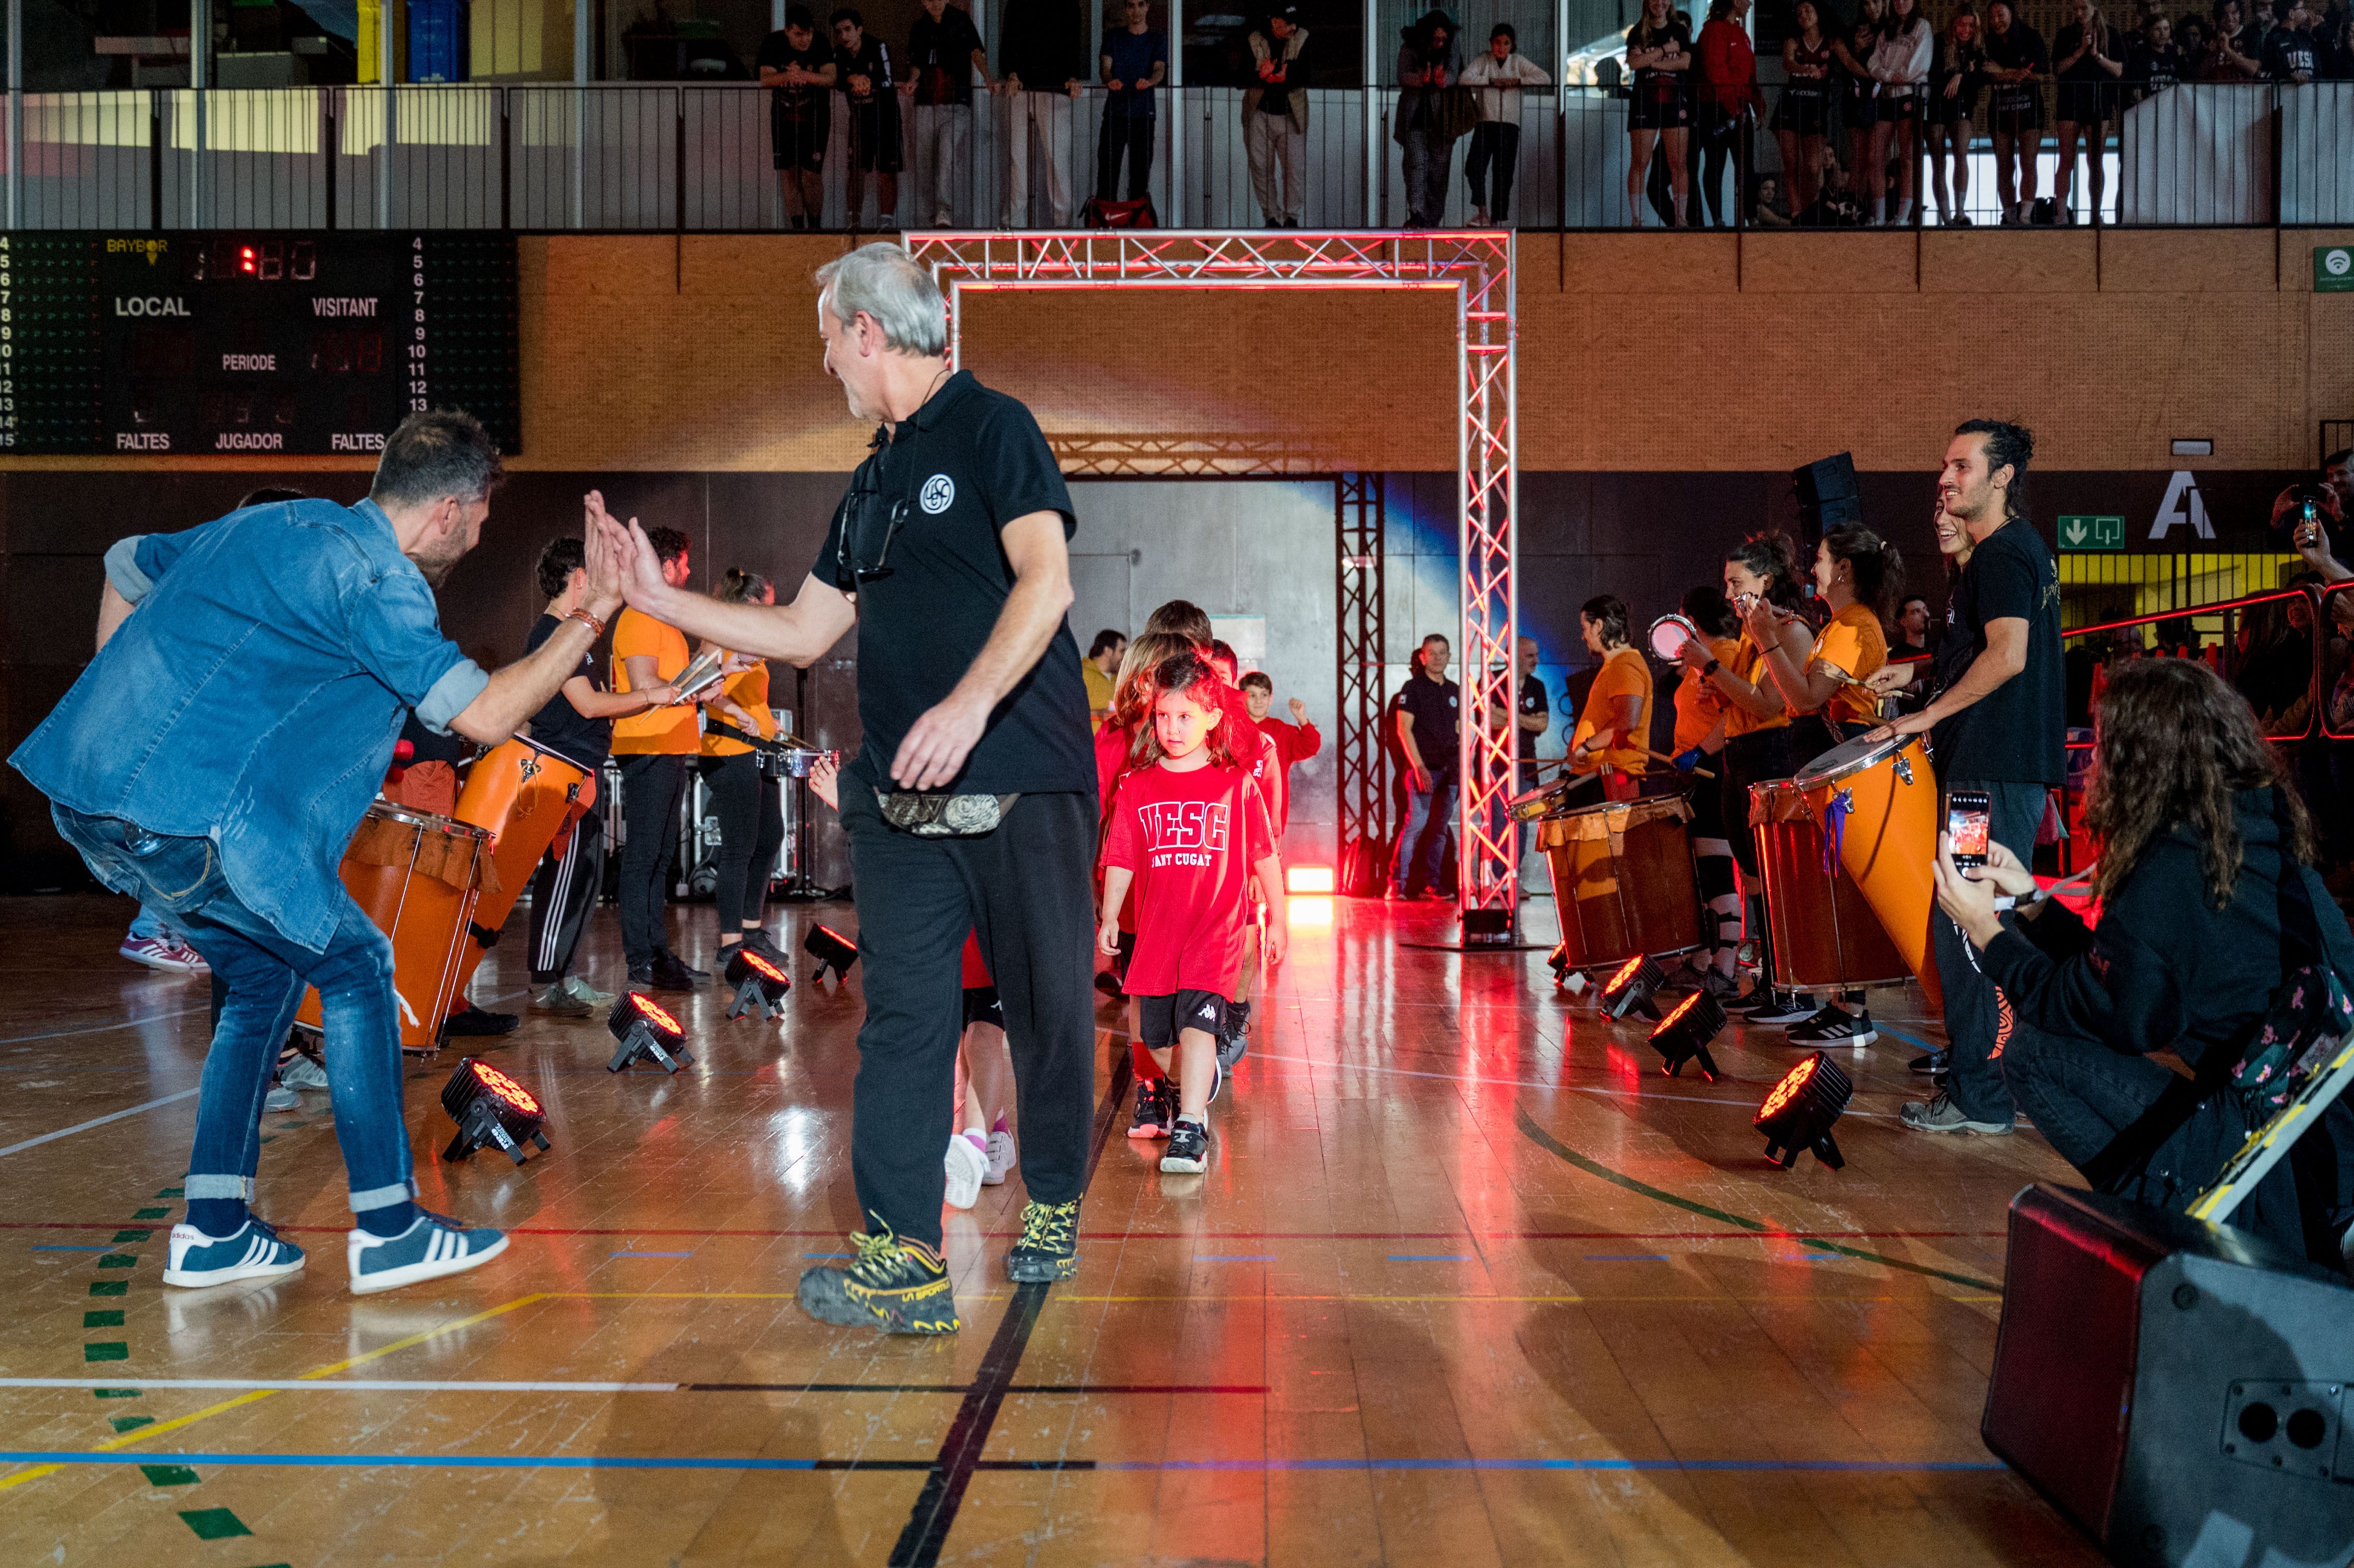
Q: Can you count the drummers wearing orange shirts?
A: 6